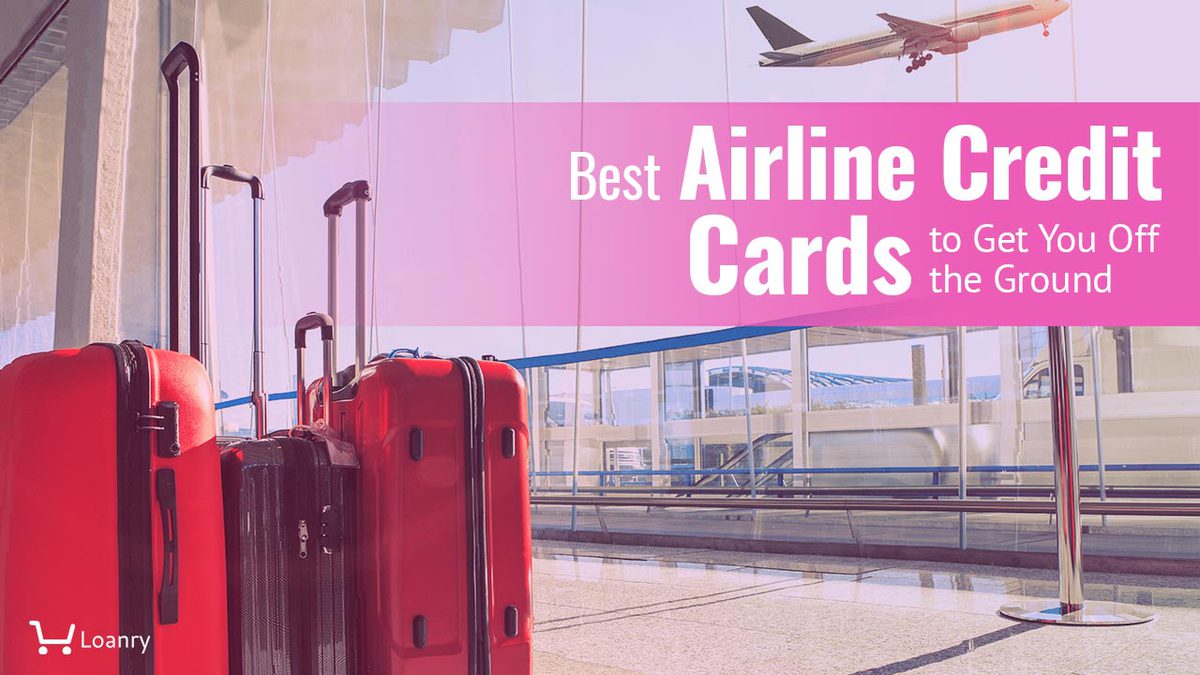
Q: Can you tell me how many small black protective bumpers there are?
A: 4